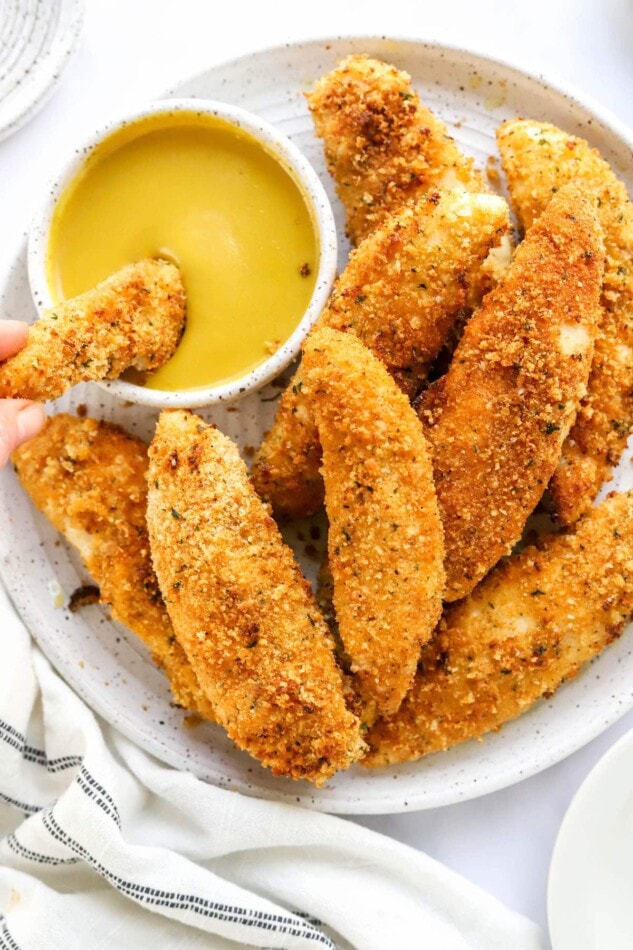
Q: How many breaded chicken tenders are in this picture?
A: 9